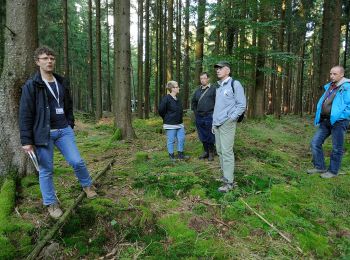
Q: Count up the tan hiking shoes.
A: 2